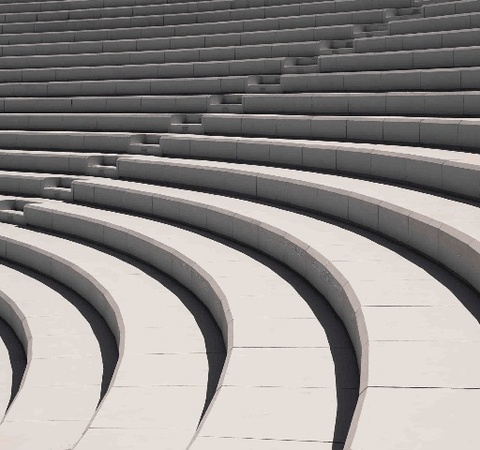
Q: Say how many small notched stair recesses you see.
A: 11